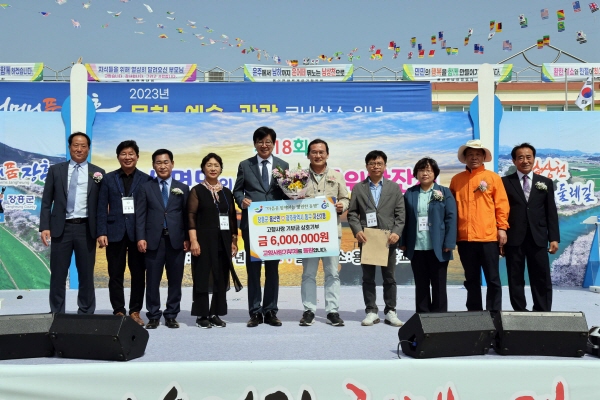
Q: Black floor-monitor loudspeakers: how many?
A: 4